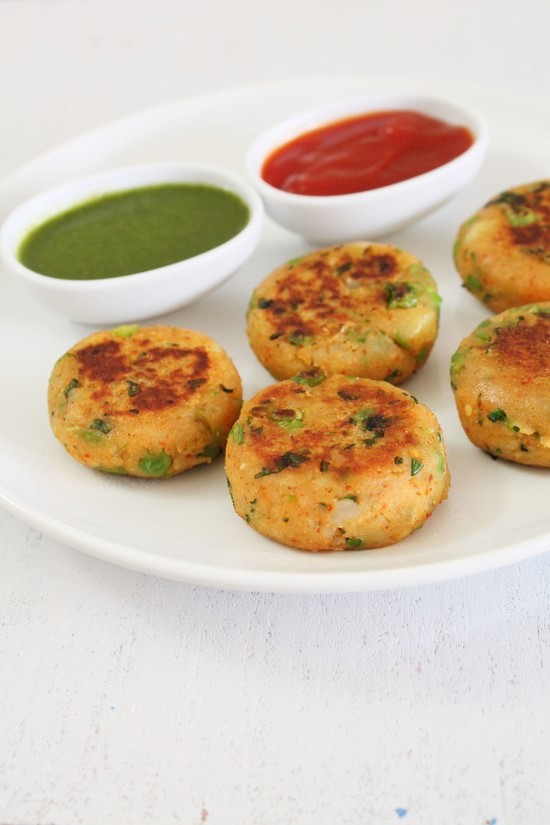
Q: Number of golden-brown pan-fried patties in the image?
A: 5